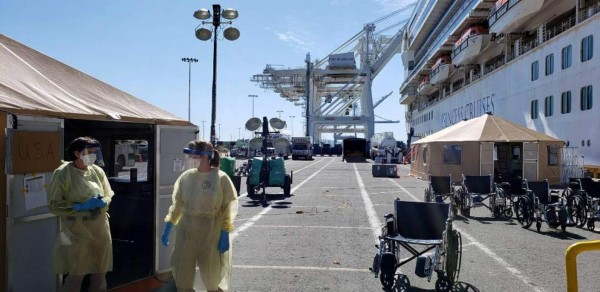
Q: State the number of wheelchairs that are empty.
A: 7